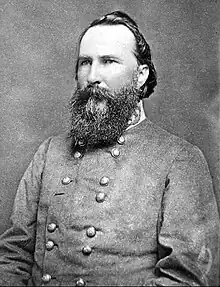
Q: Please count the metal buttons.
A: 13